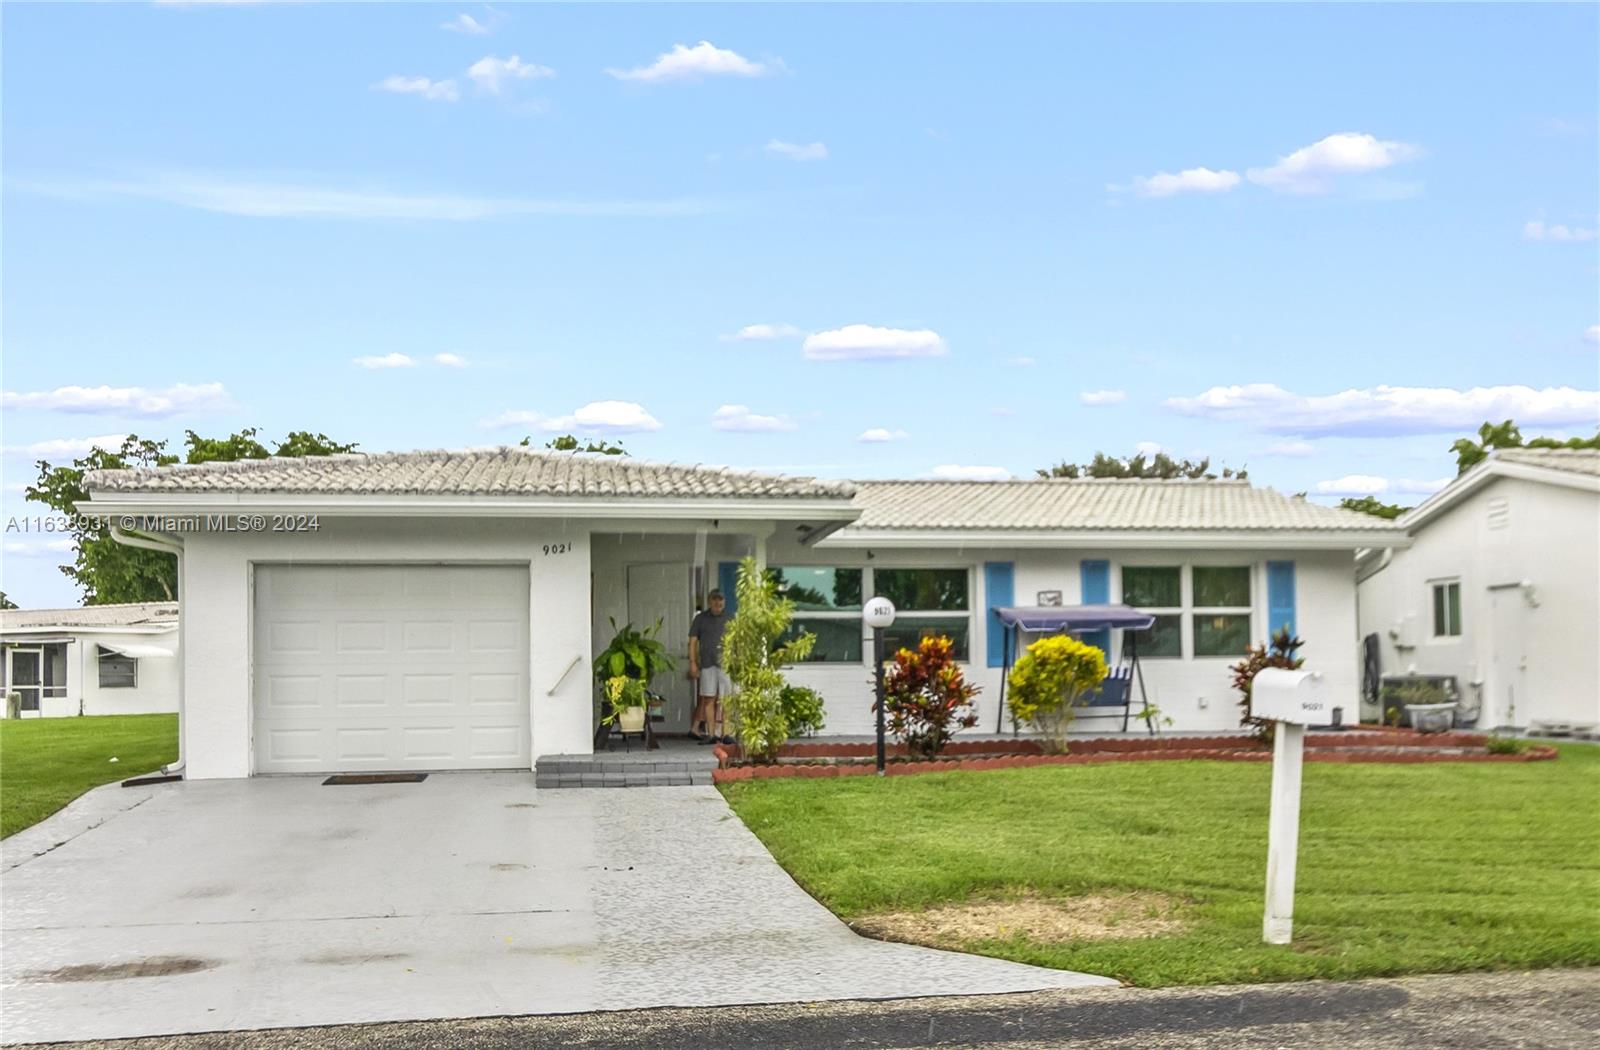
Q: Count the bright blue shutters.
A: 4